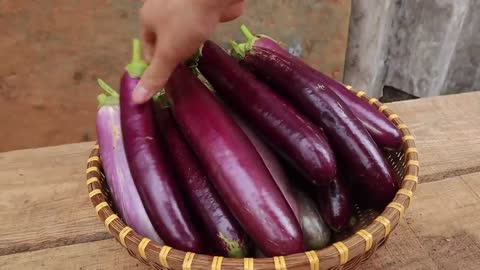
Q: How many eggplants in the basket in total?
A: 9